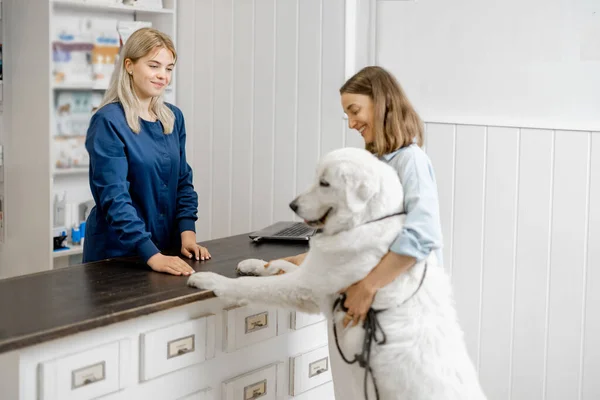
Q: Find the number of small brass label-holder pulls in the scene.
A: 5